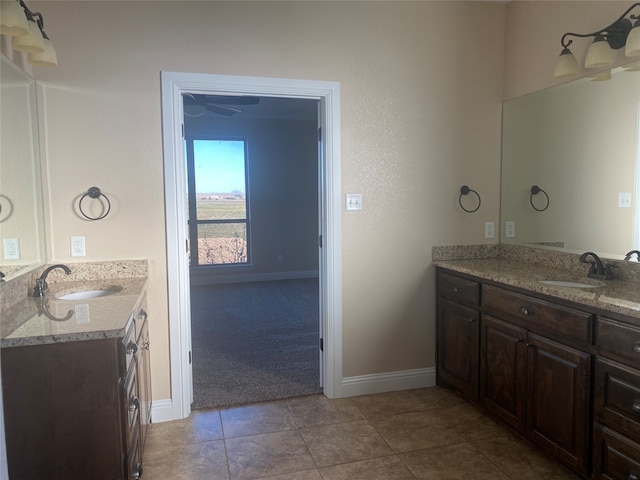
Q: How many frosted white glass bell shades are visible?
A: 6